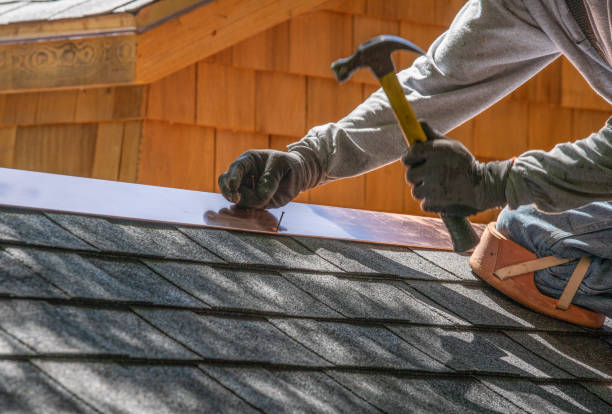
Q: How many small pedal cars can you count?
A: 0